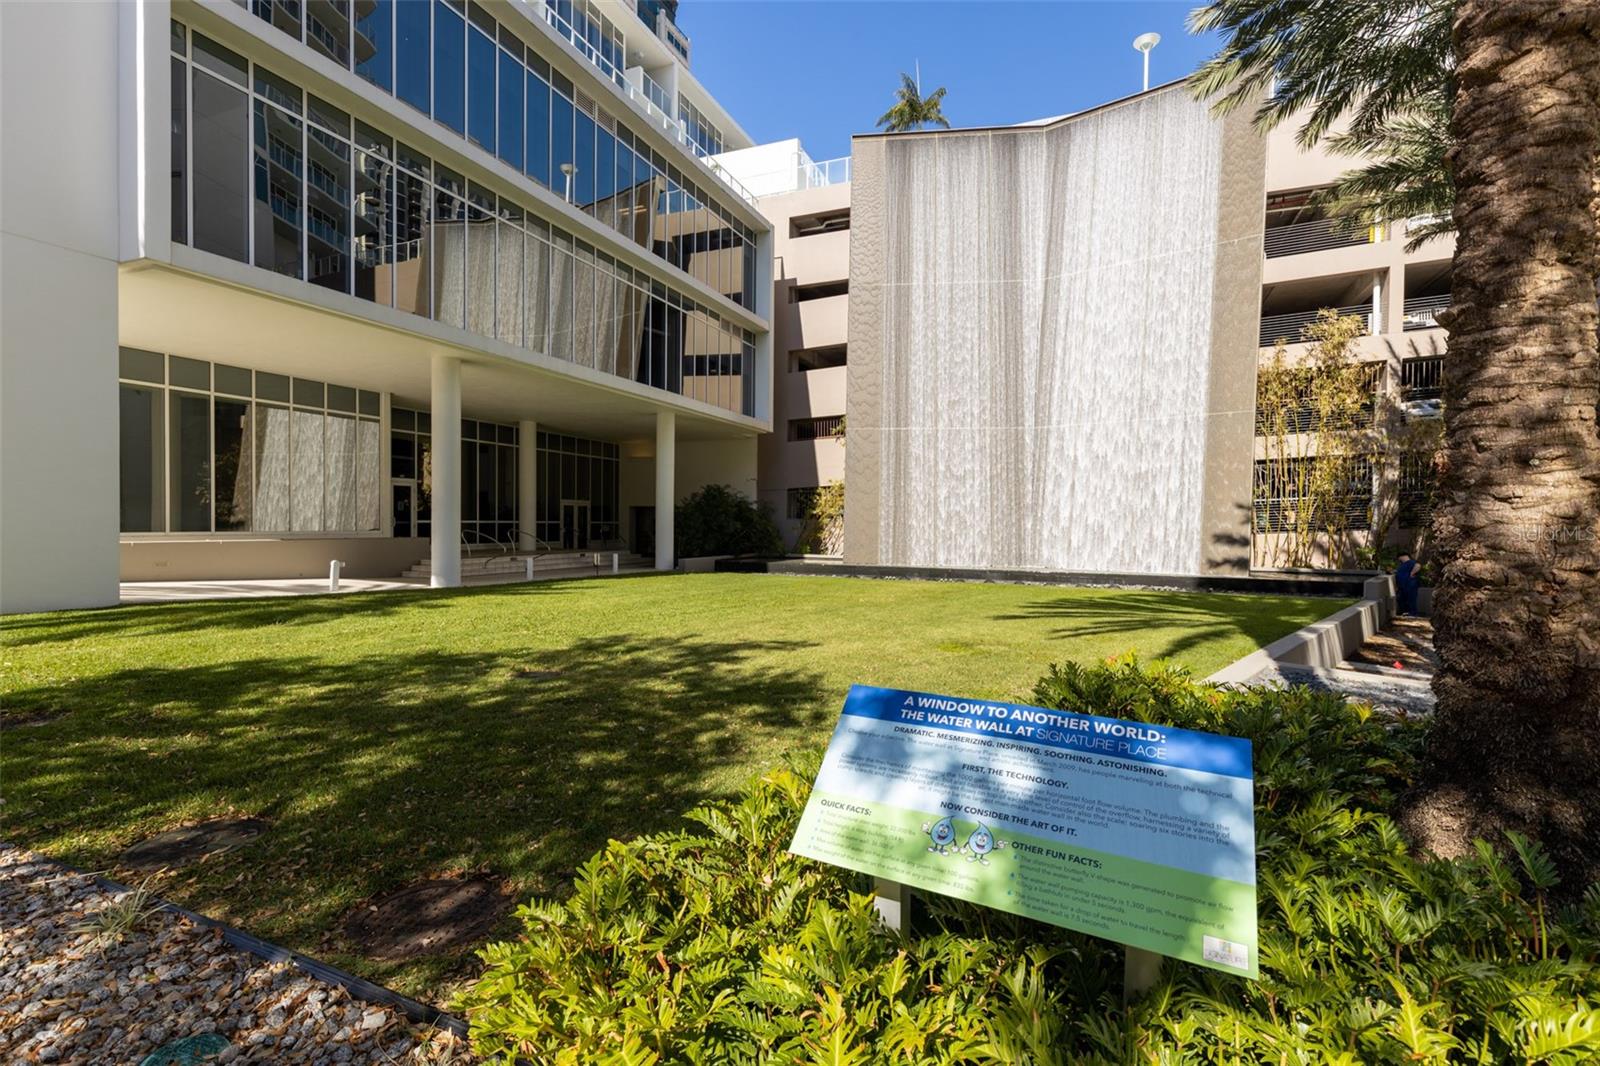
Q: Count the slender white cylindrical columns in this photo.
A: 3